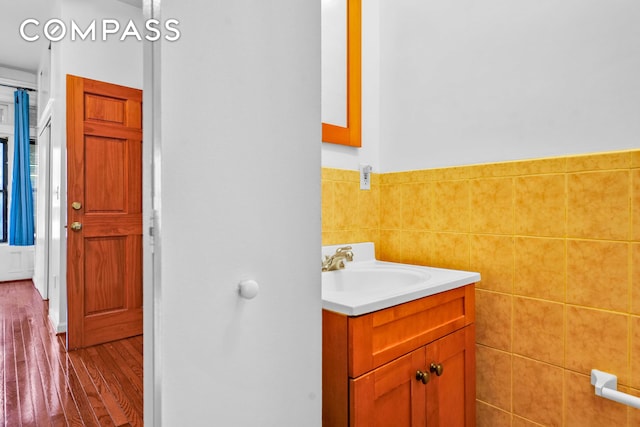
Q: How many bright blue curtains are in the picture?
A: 1